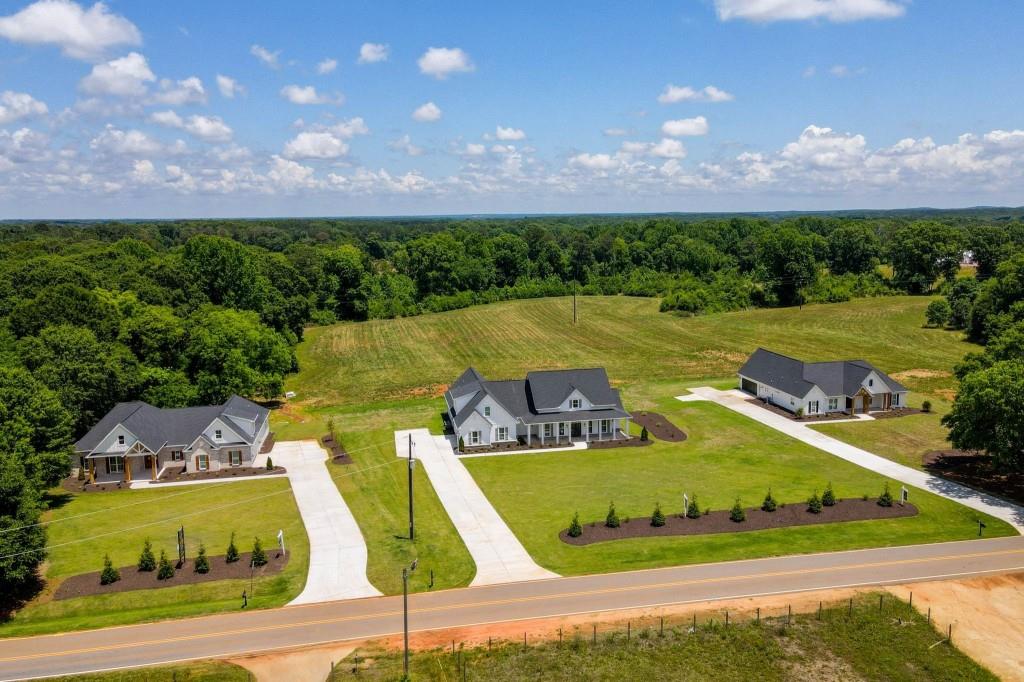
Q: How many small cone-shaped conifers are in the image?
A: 15